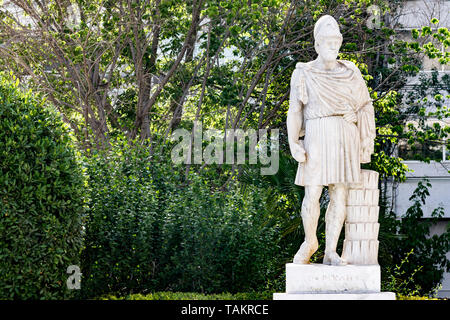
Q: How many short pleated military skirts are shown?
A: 1